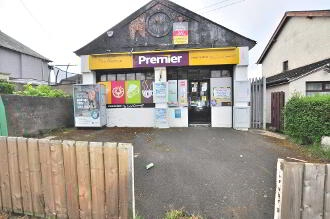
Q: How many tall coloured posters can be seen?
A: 4